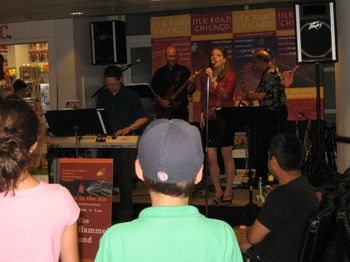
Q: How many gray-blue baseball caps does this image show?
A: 1